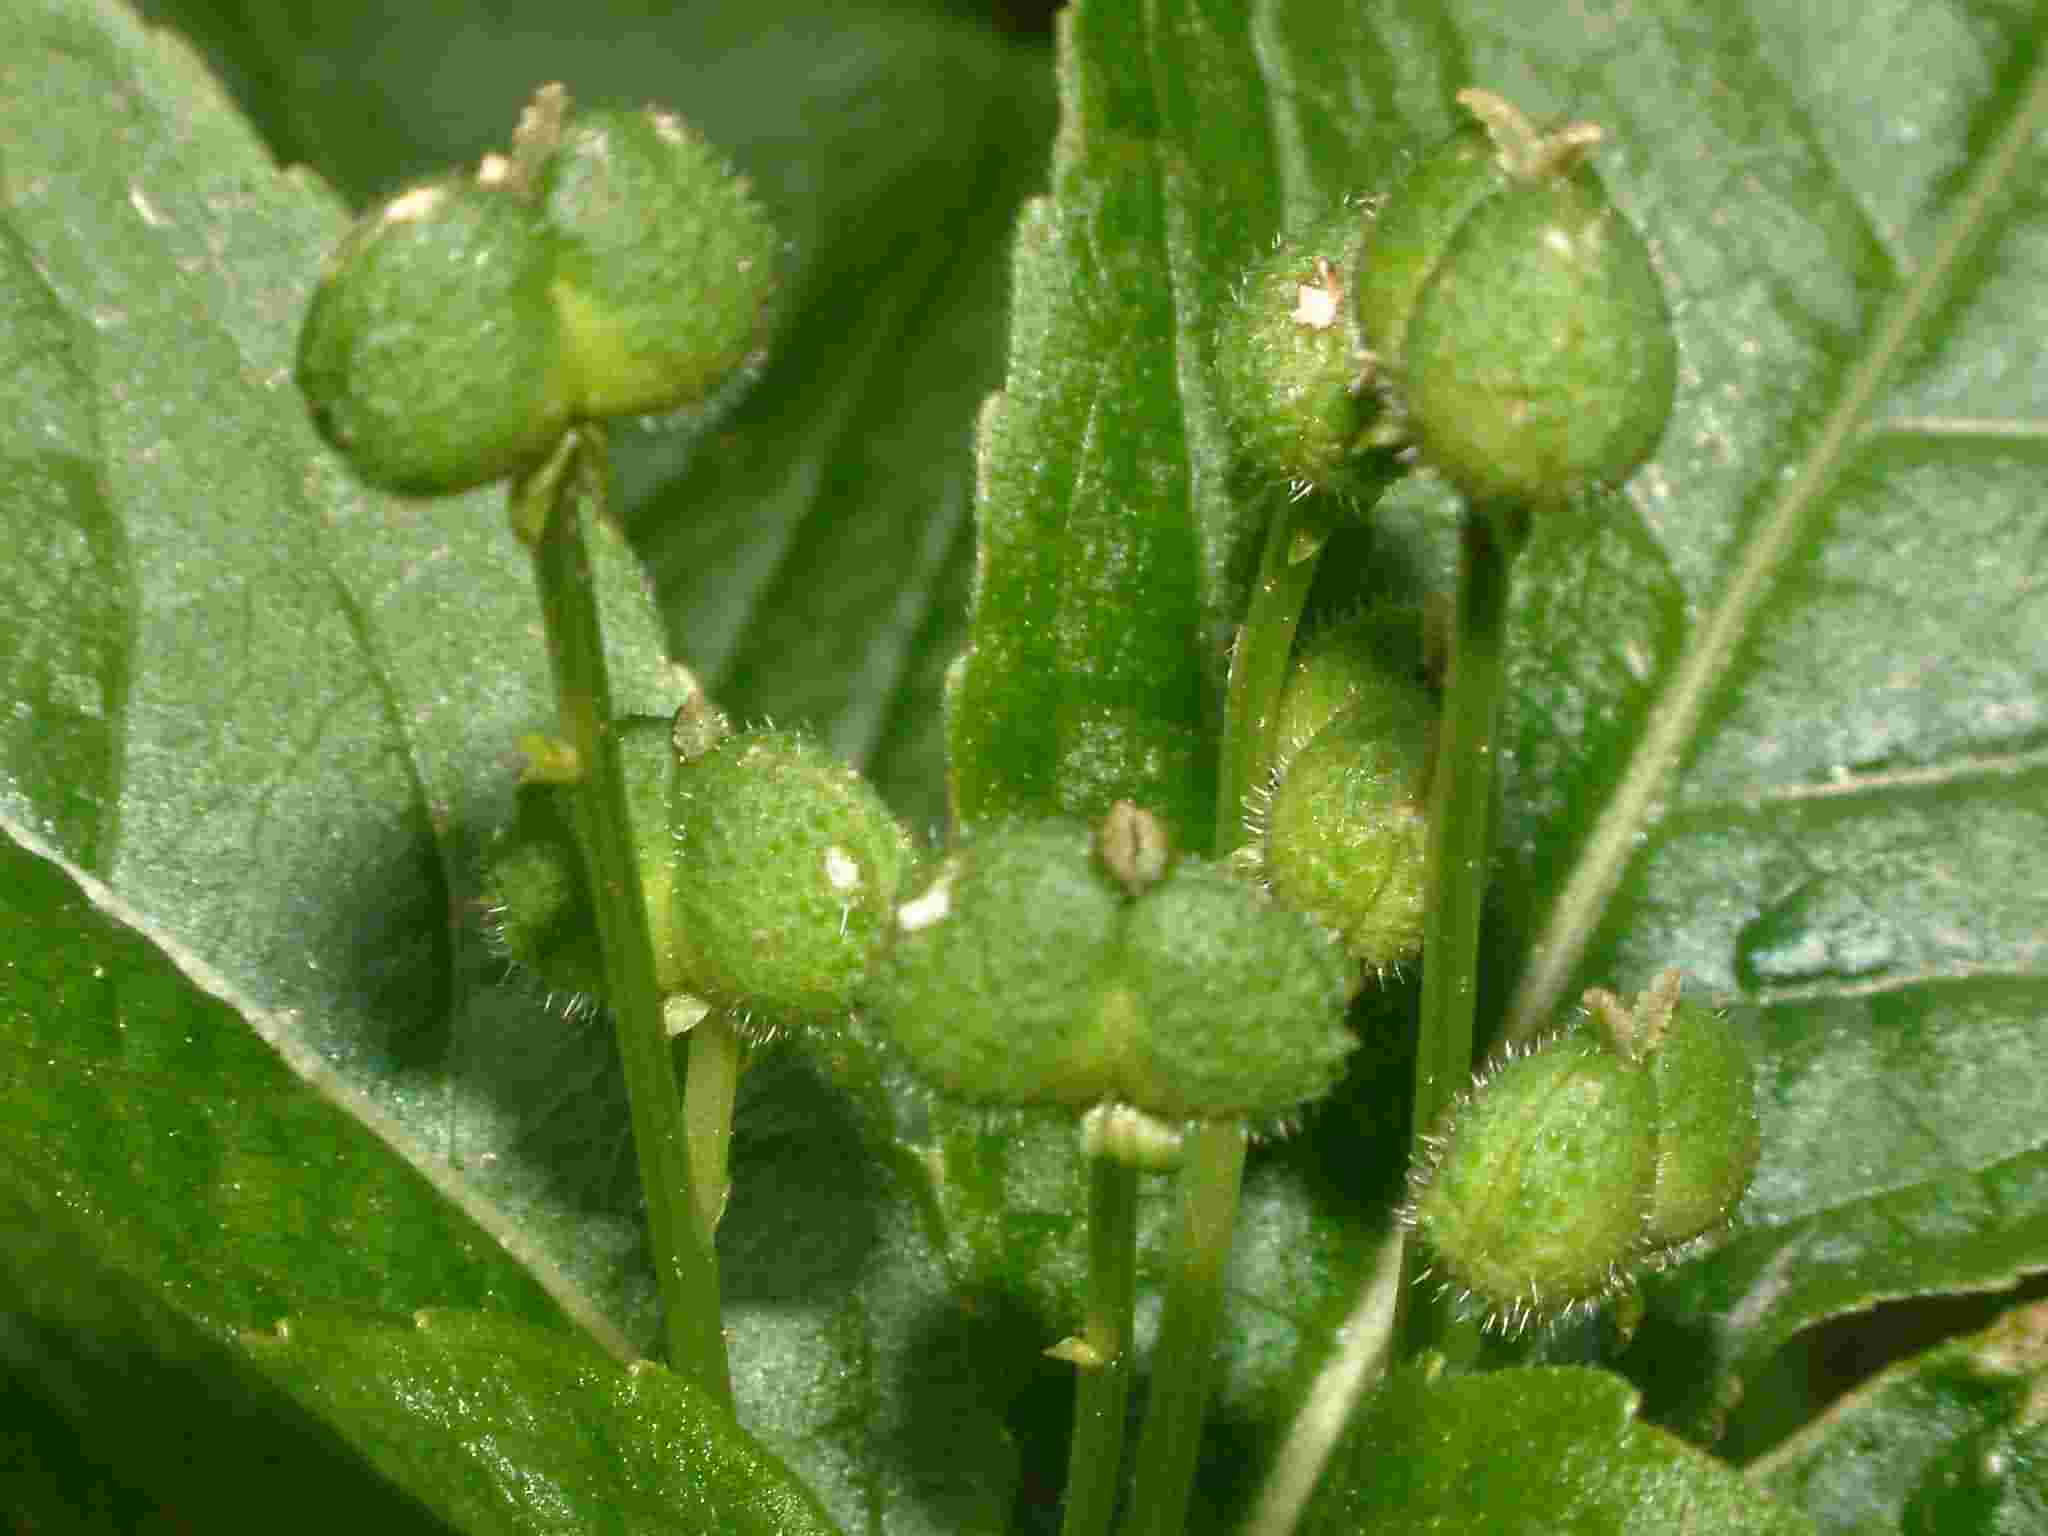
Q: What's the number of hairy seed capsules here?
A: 7